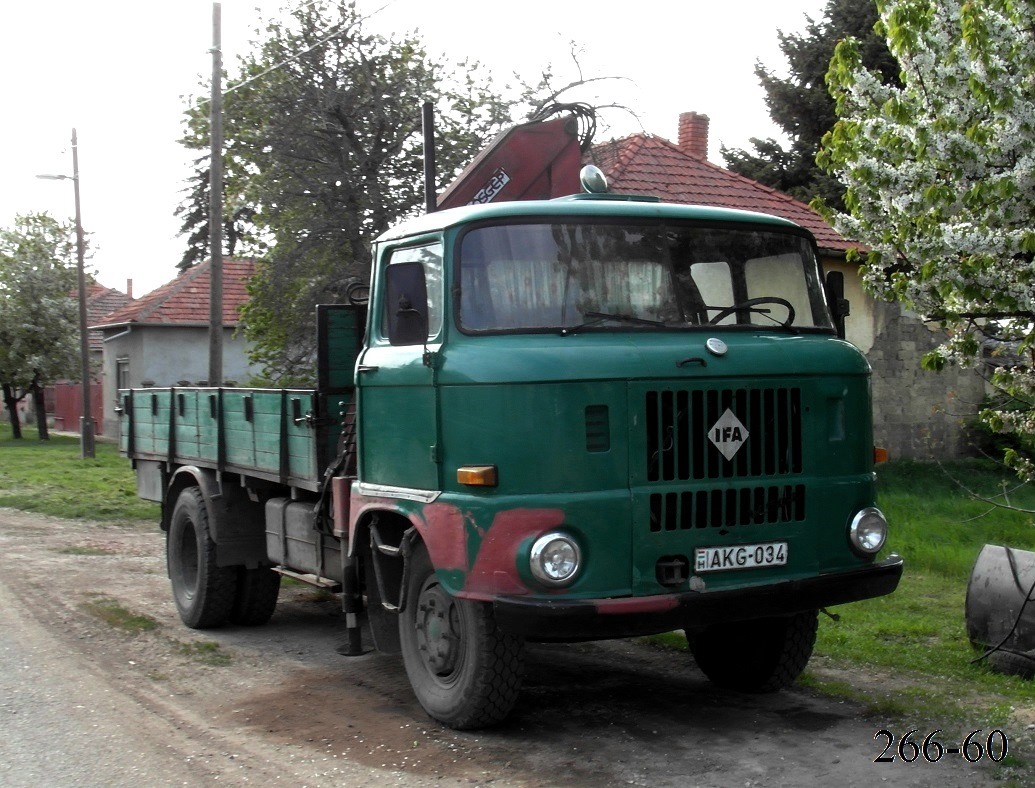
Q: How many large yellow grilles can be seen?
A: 0